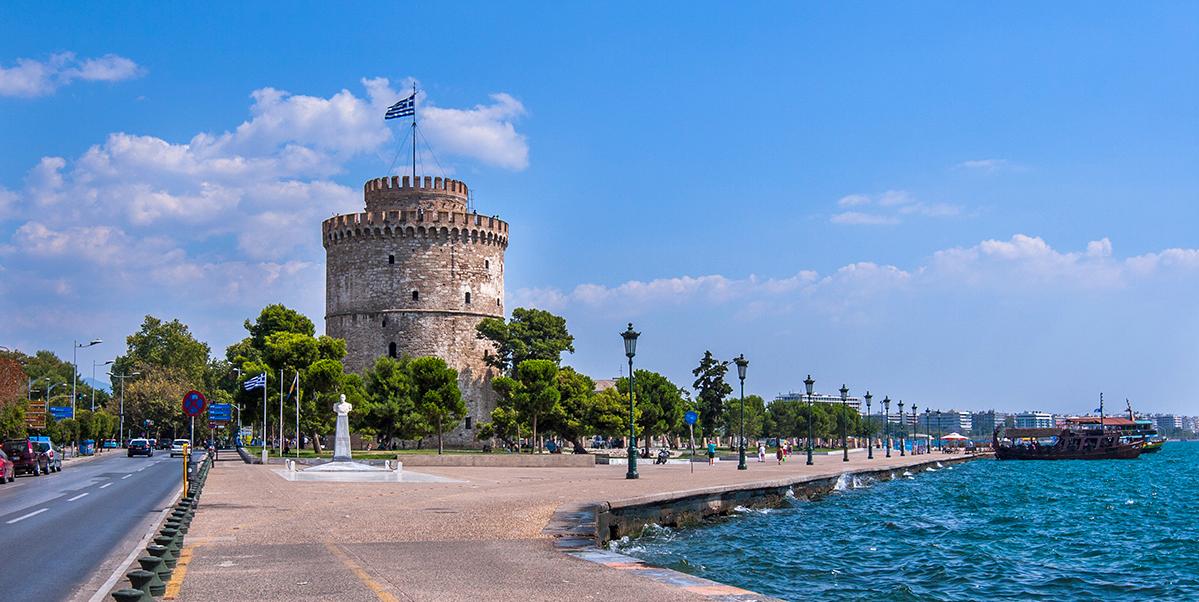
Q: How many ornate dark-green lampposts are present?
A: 10